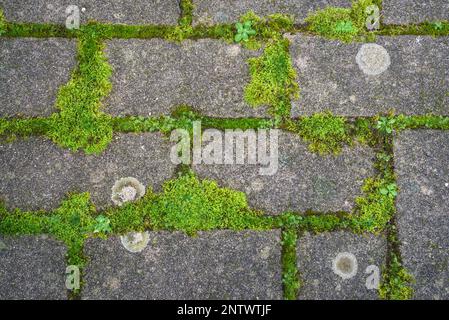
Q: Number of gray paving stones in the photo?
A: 12